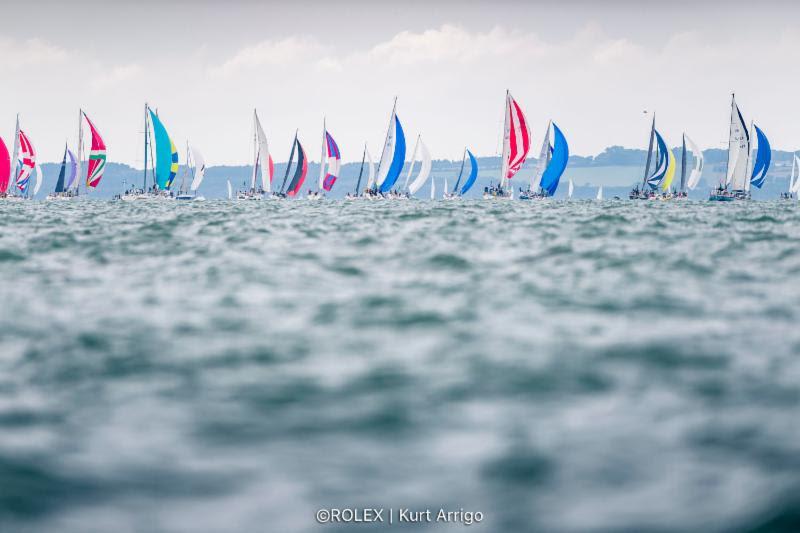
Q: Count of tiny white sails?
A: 5